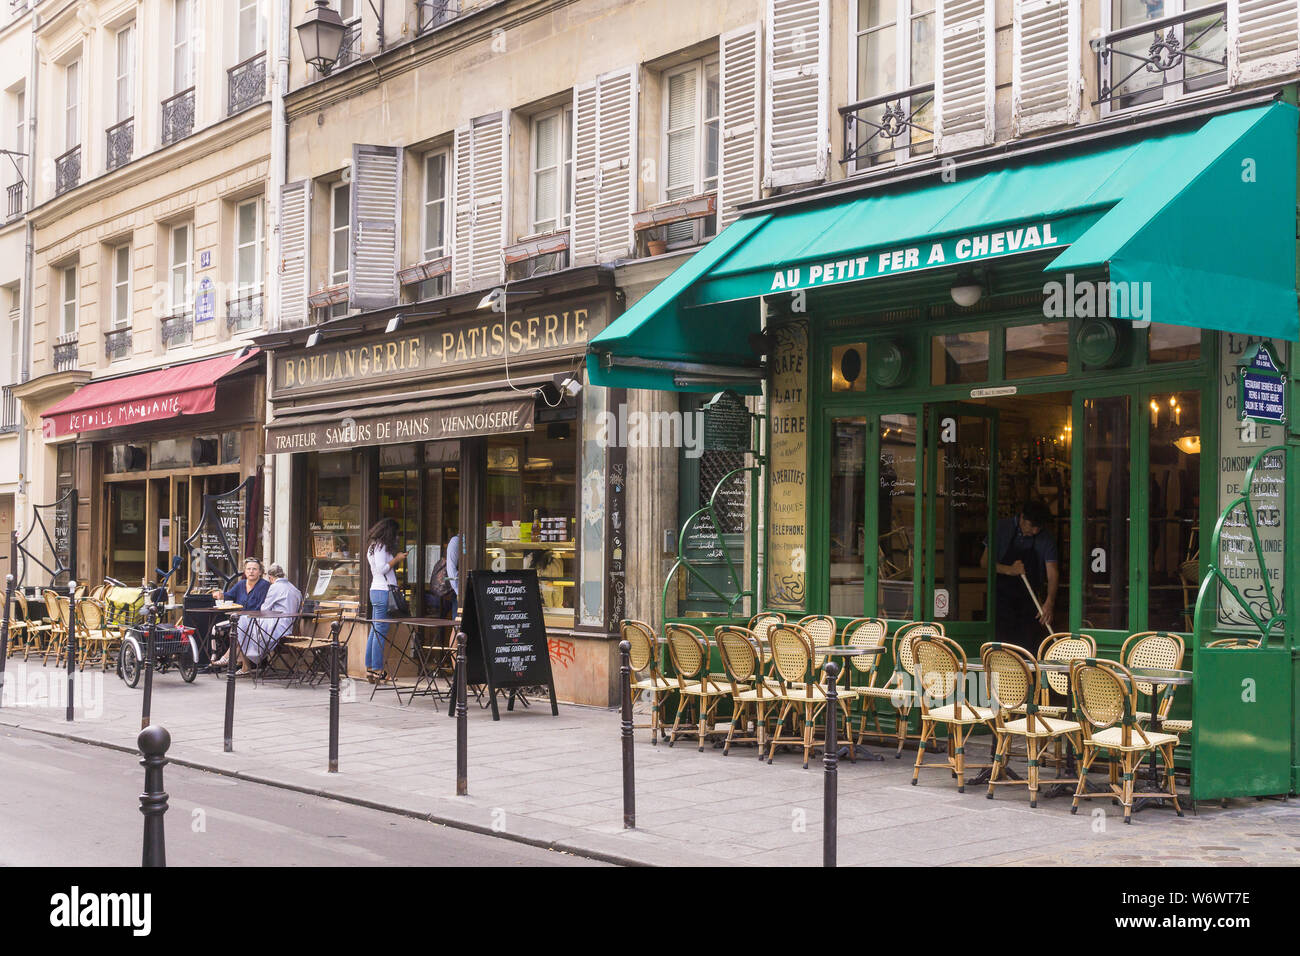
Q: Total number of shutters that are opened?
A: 11